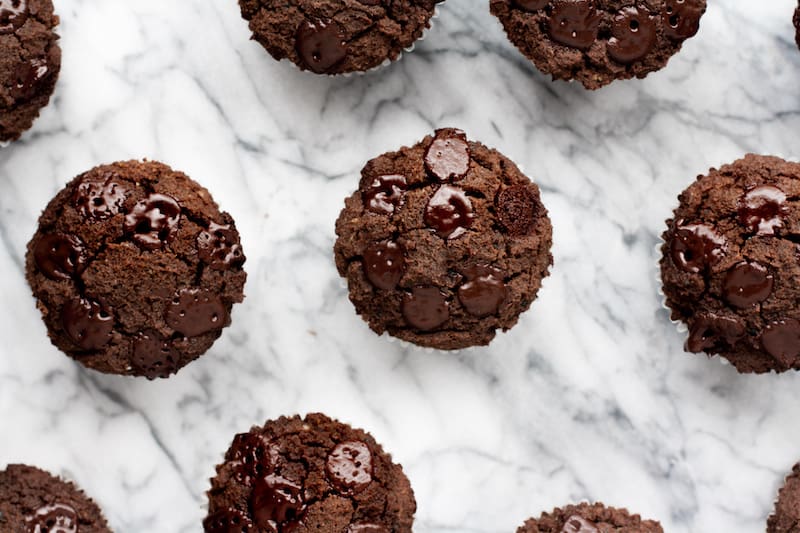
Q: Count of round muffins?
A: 11